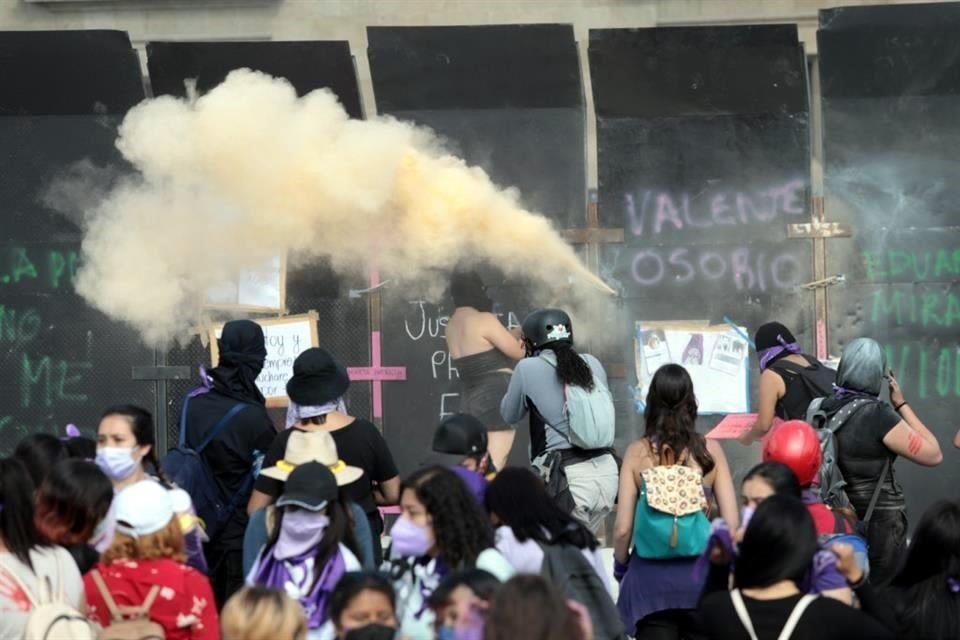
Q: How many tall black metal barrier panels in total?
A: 5